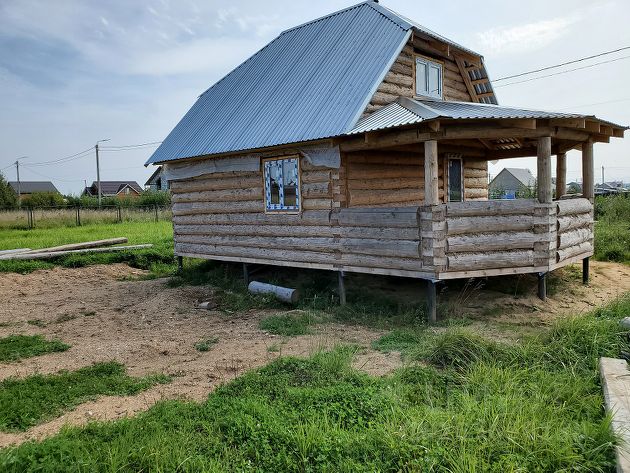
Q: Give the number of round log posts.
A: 4